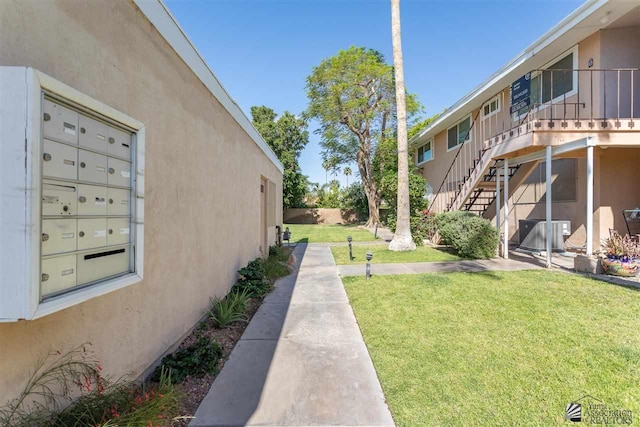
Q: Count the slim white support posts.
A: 4